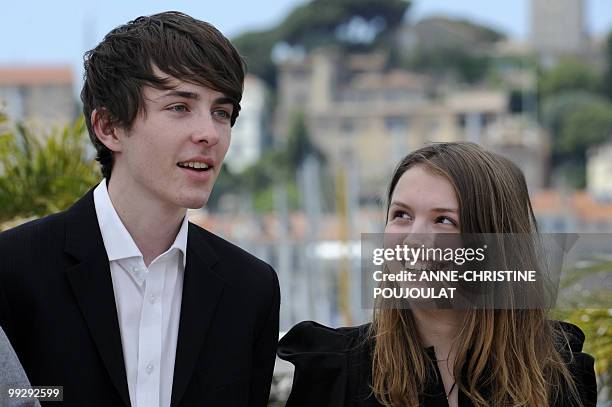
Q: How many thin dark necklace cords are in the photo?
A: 1